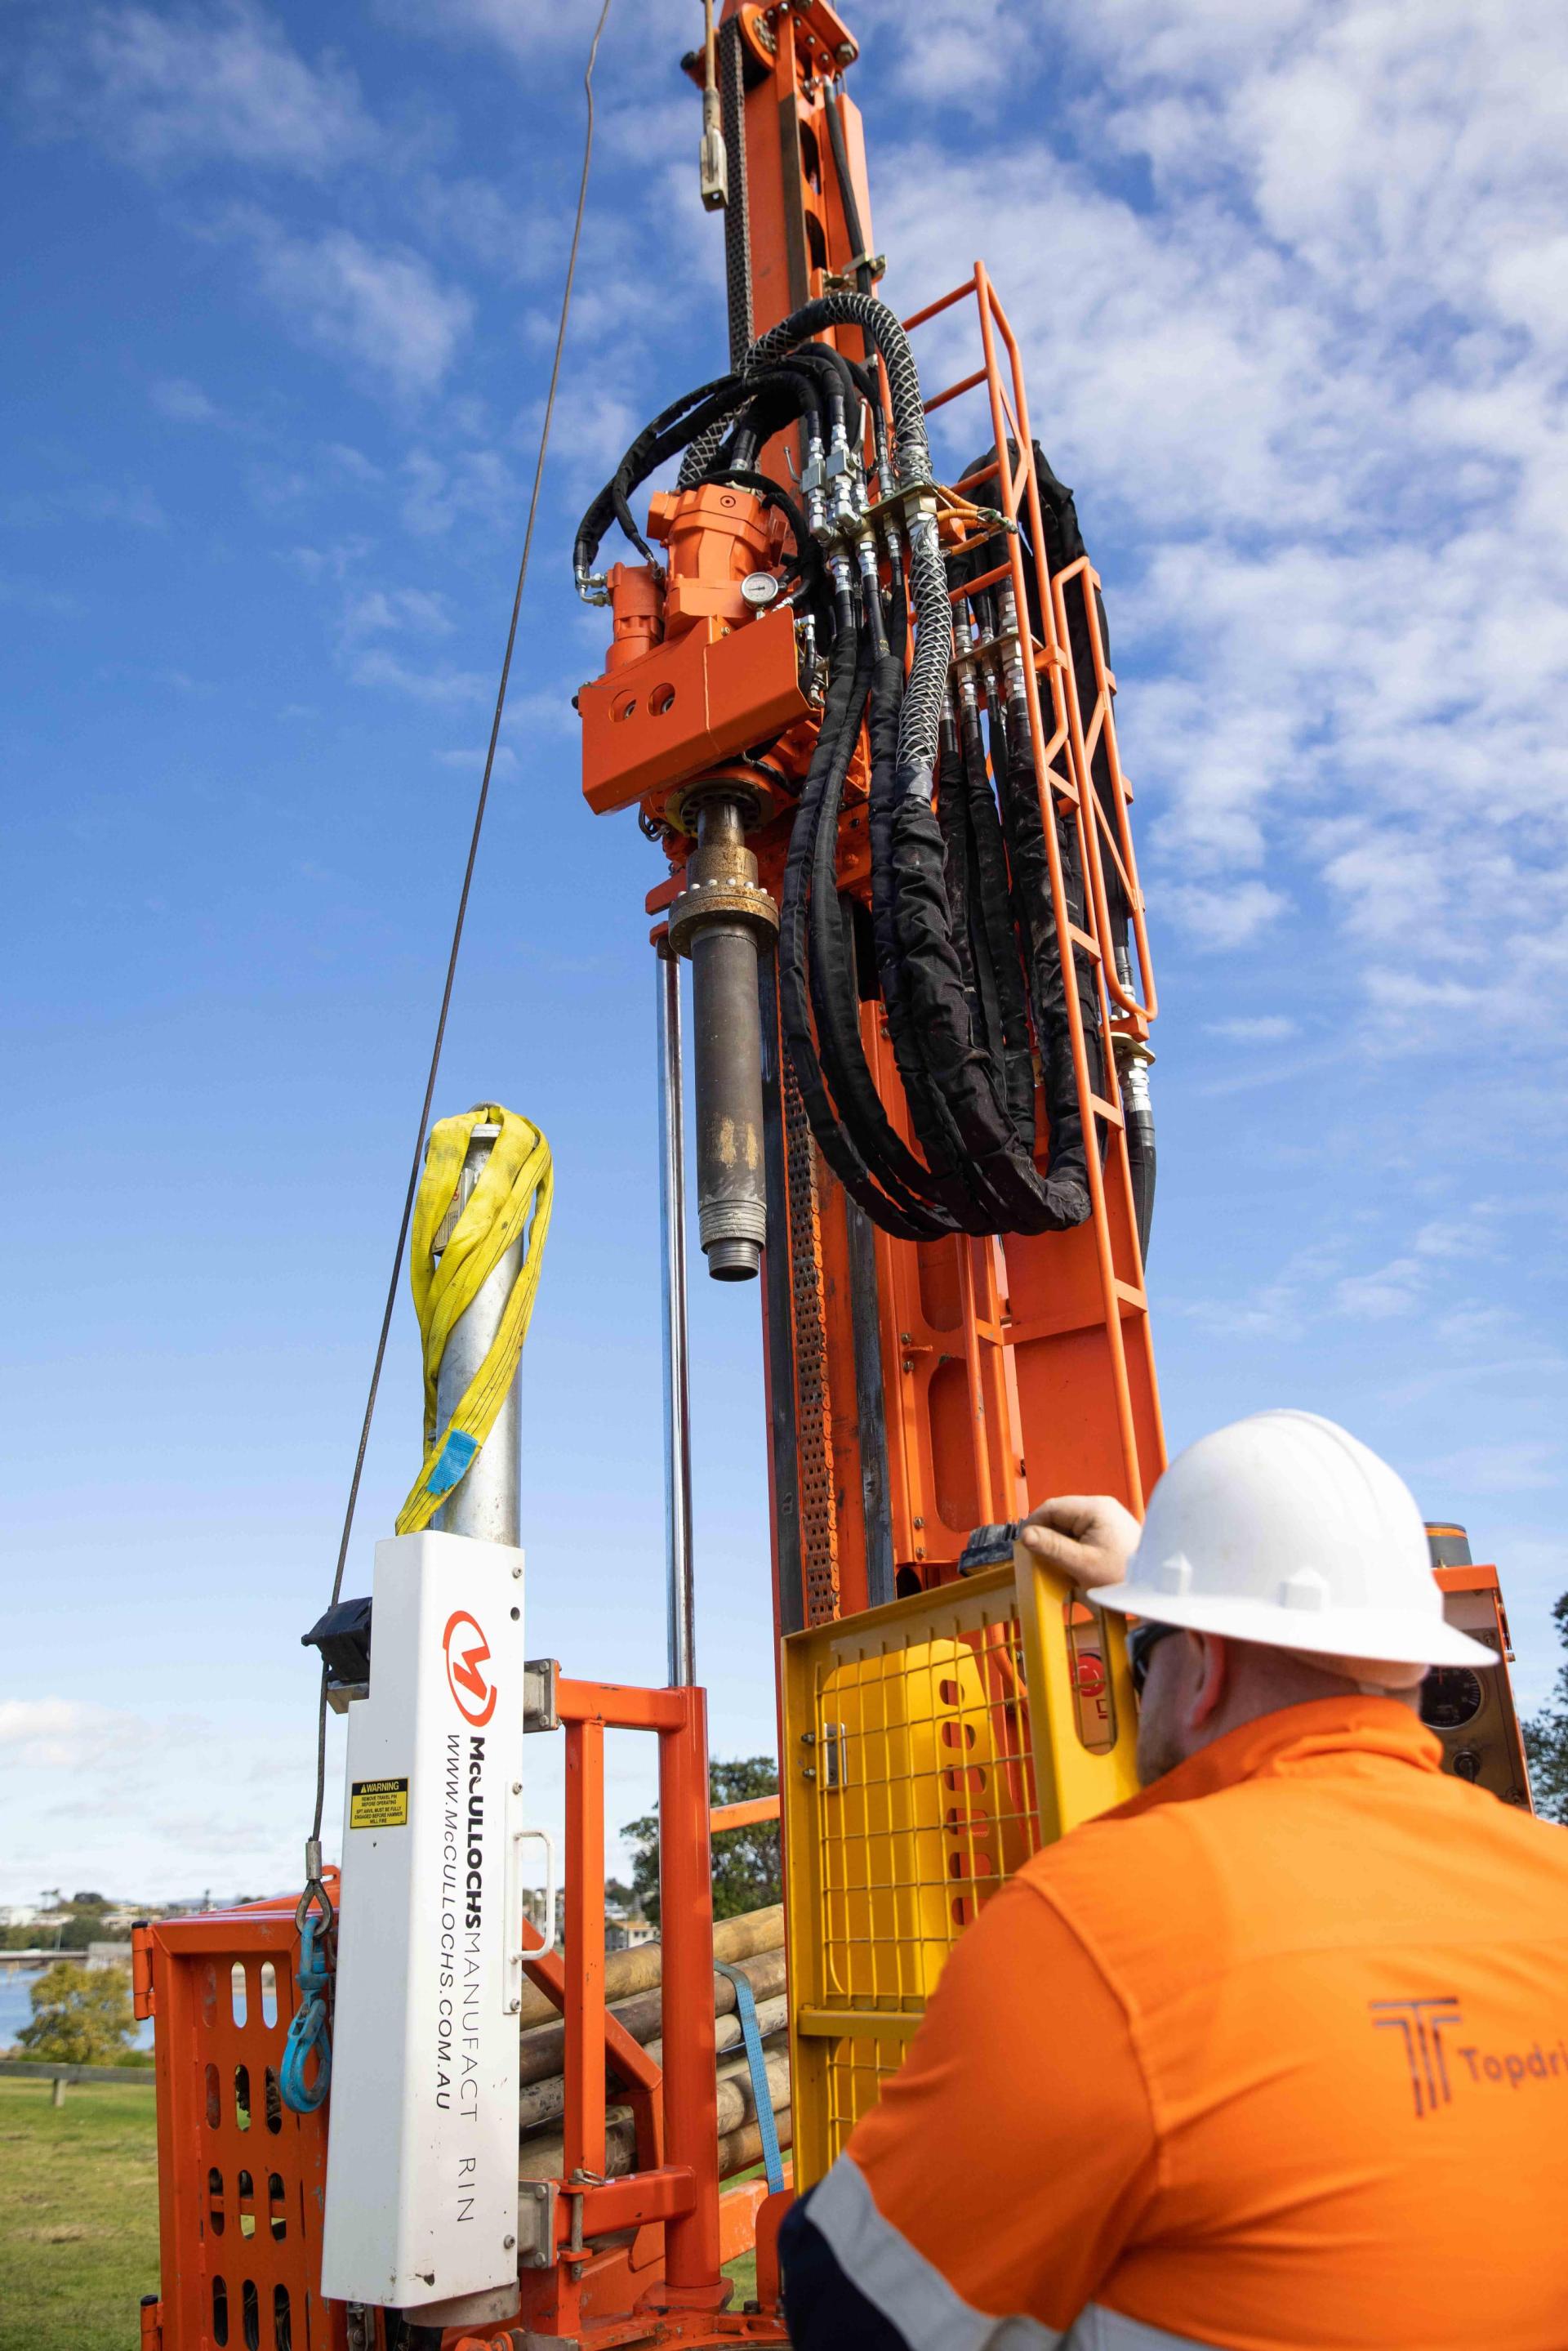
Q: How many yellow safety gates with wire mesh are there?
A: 1